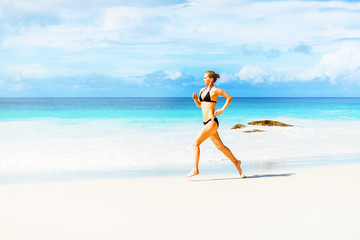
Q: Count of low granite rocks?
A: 3